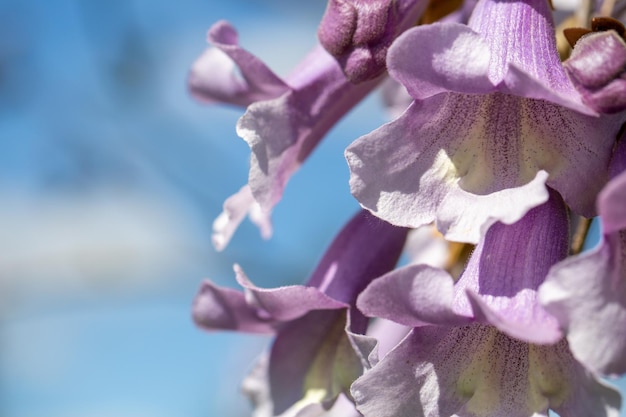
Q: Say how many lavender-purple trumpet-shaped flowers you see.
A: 5